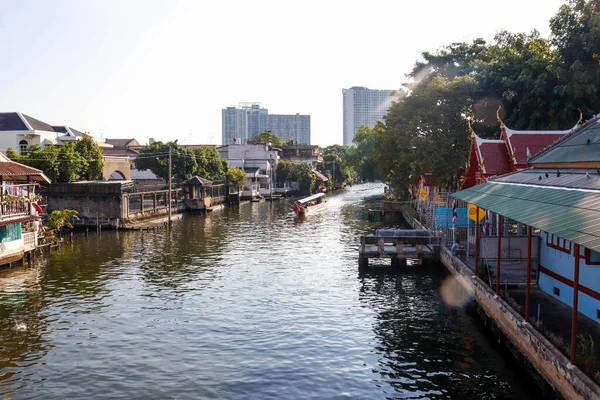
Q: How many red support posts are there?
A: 4